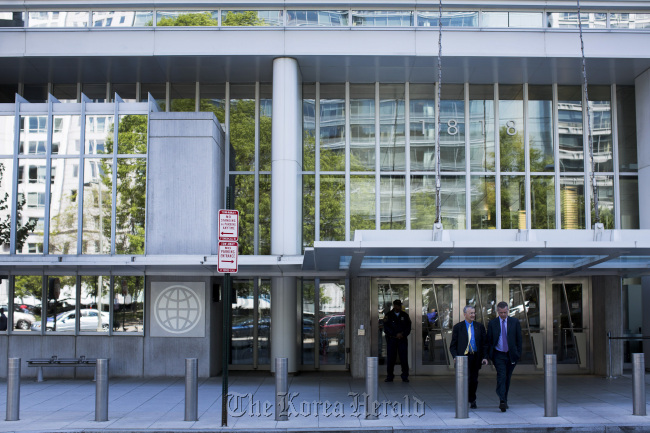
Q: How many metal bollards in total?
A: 8